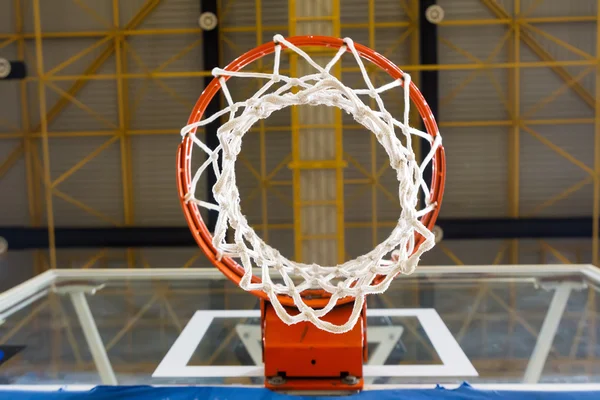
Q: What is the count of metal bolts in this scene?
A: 2